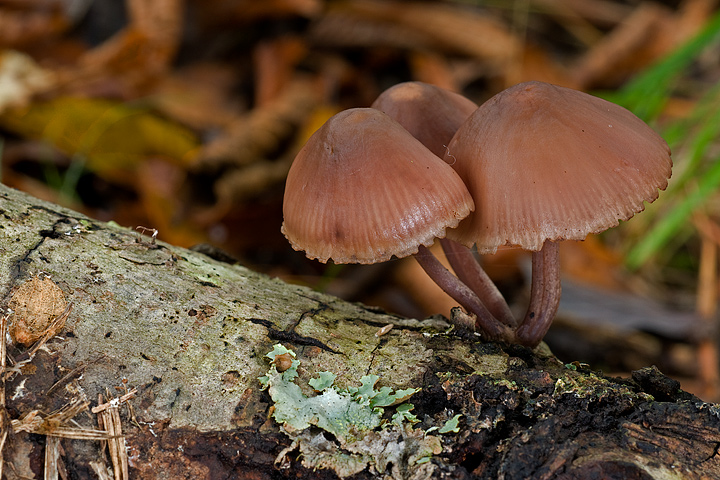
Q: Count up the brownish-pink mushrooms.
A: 3